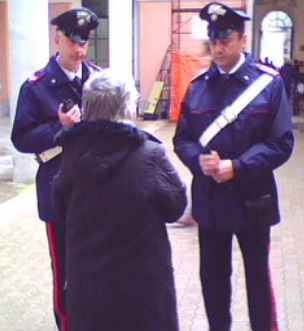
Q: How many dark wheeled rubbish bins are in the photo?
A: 0